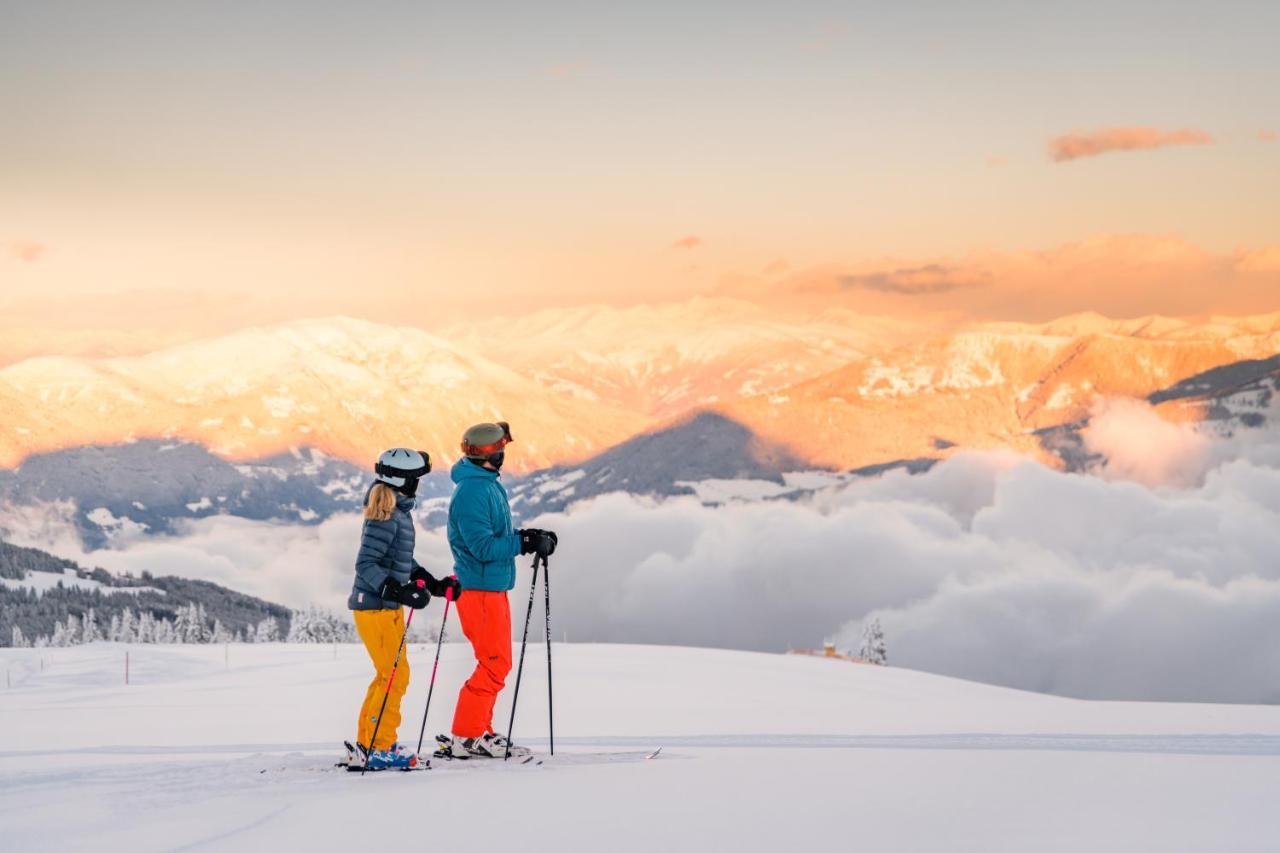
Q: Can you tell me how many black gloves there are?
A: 4